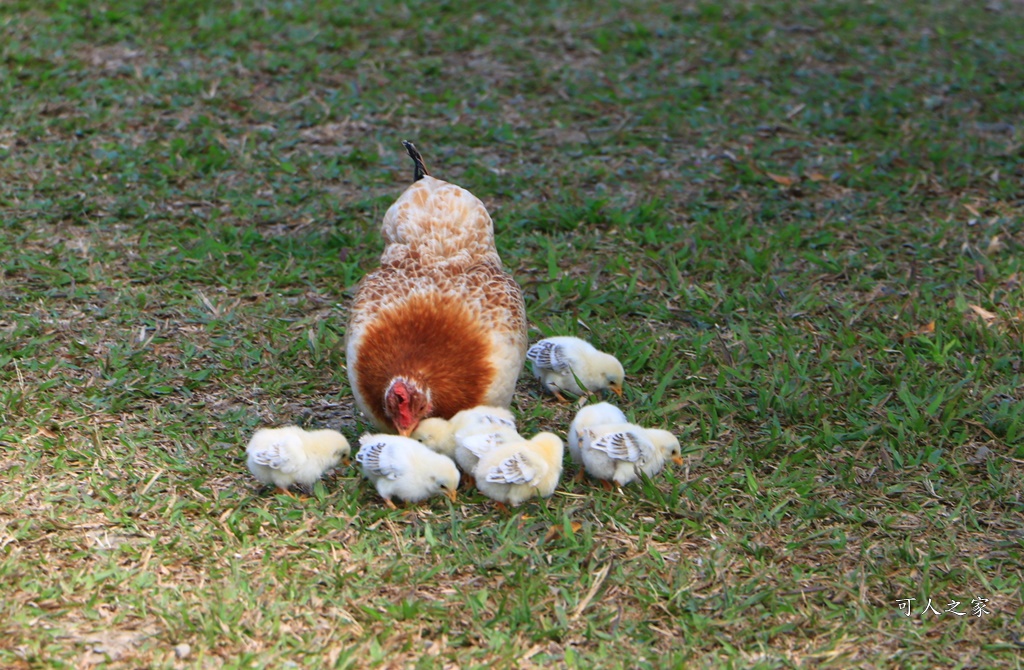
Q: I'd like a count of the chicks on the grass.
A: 8